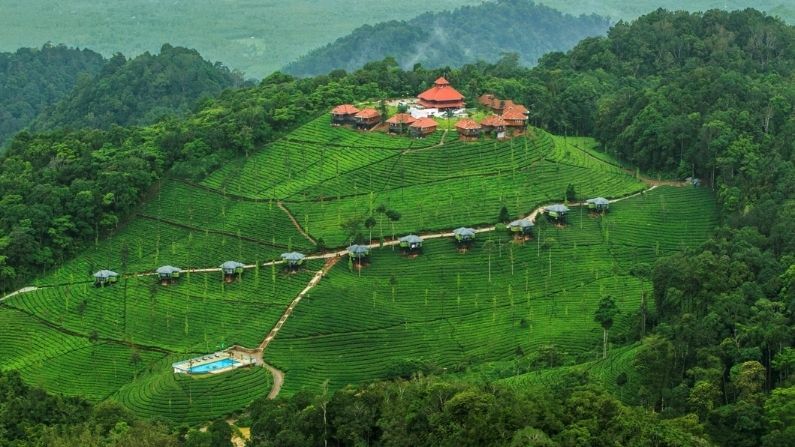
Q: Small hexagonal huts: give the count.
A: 10